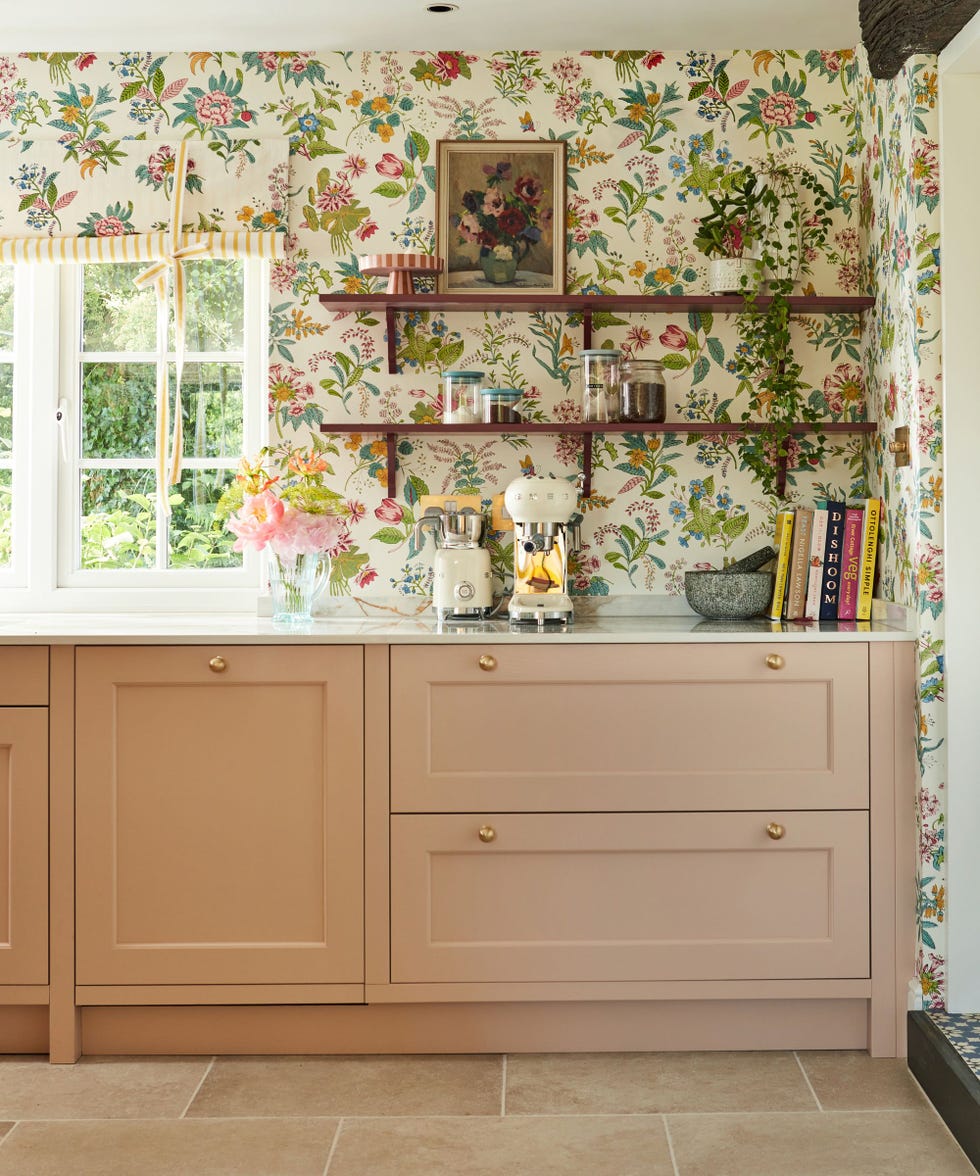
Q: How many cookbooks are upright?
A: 6